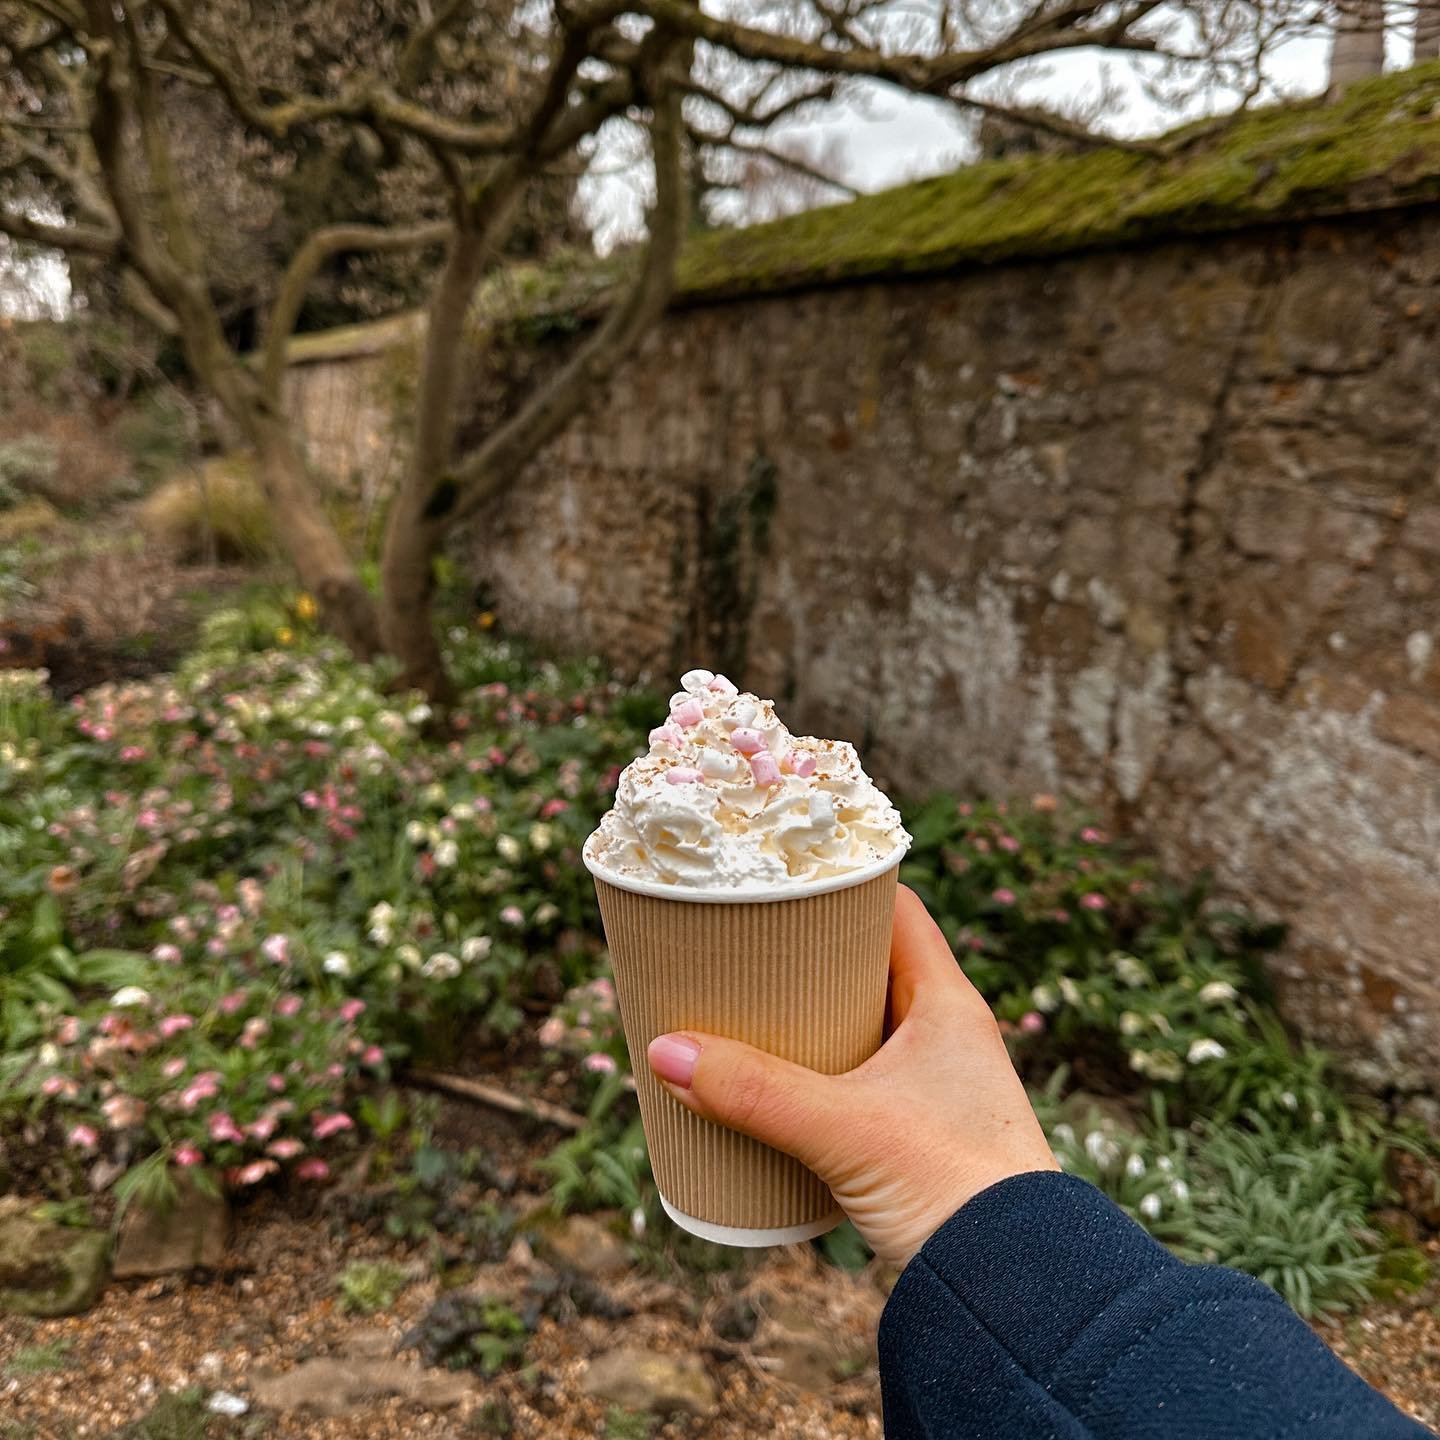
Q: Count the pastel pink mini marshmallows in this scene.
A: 7